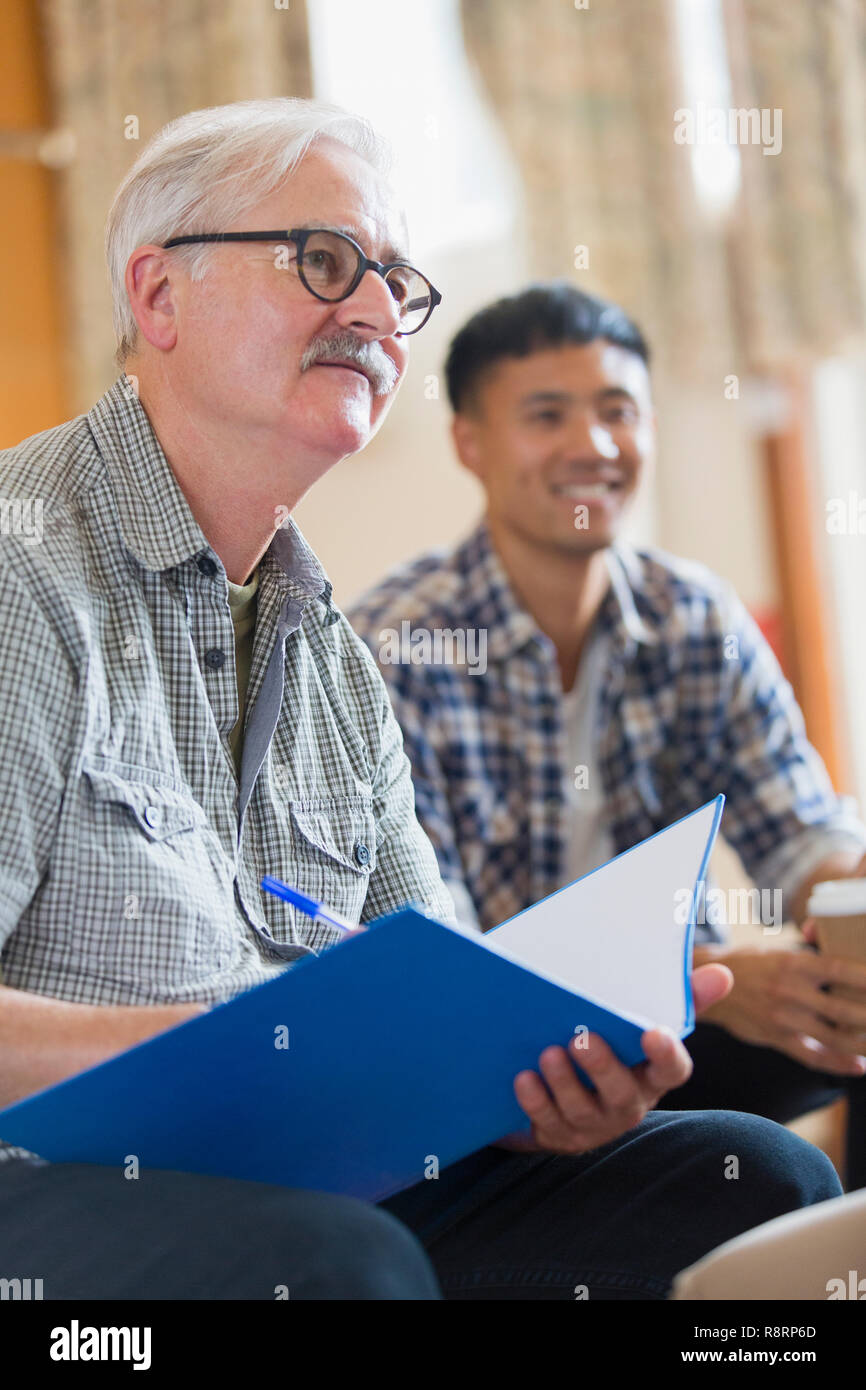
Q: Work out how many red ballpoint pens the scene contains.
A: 0